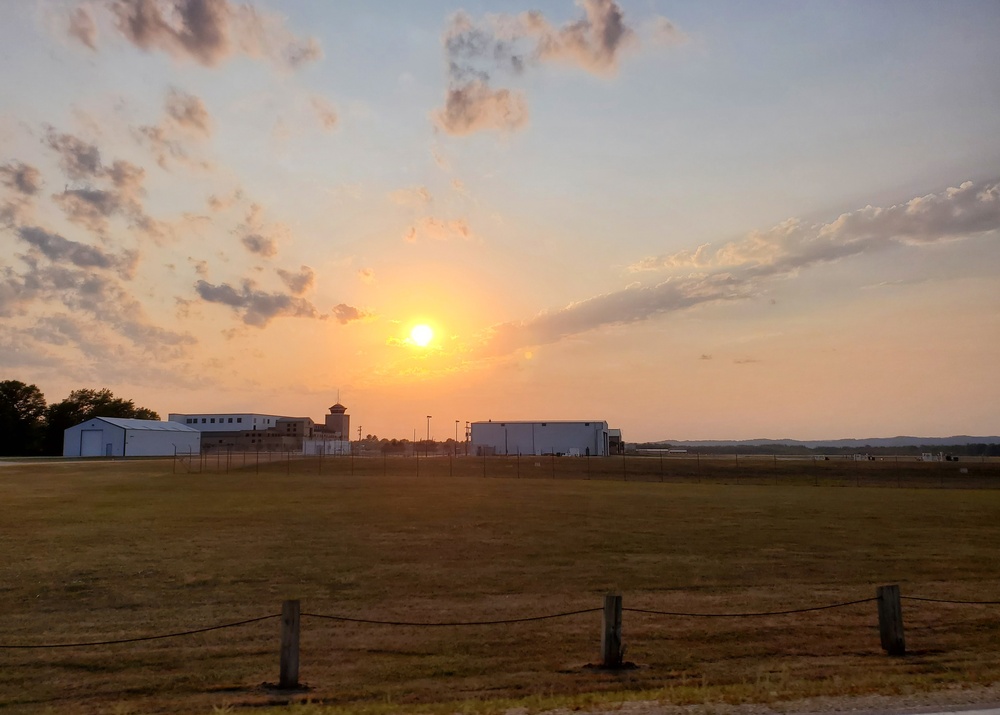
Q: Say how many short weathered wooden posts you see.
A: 3